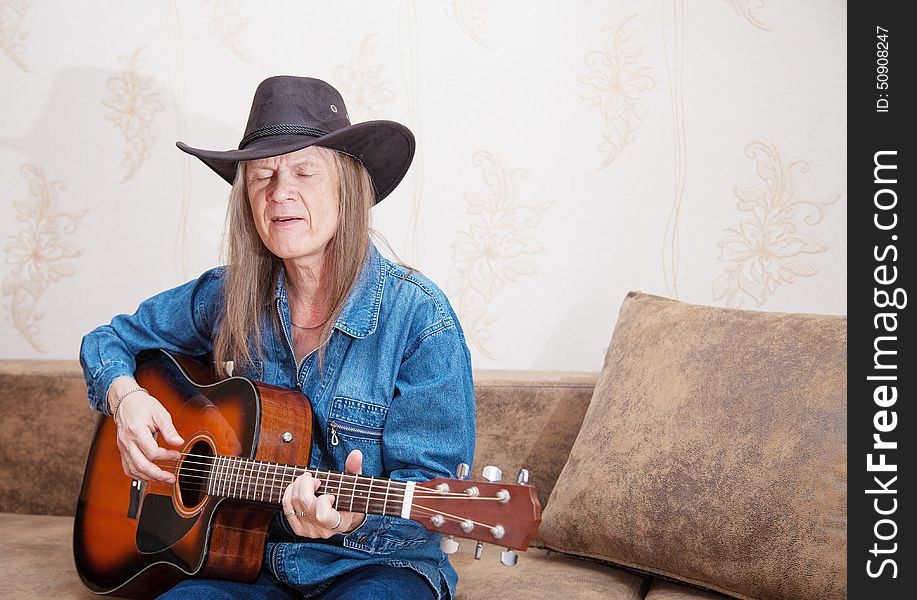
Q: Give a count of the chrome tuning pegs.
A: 6